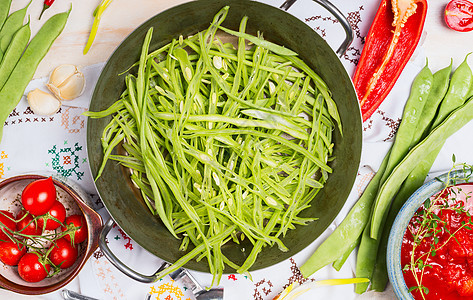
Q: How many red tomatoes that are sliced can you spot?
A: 1